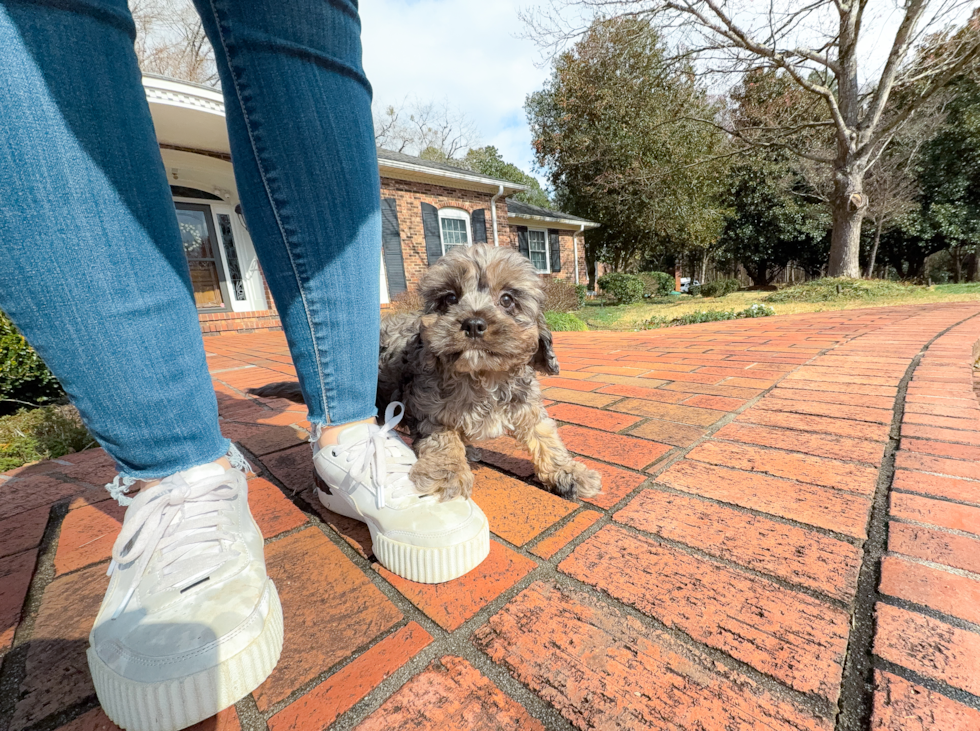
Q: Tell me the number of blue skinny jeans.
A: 1